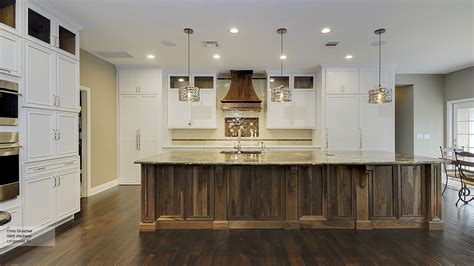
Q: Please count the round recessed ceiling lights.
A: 6